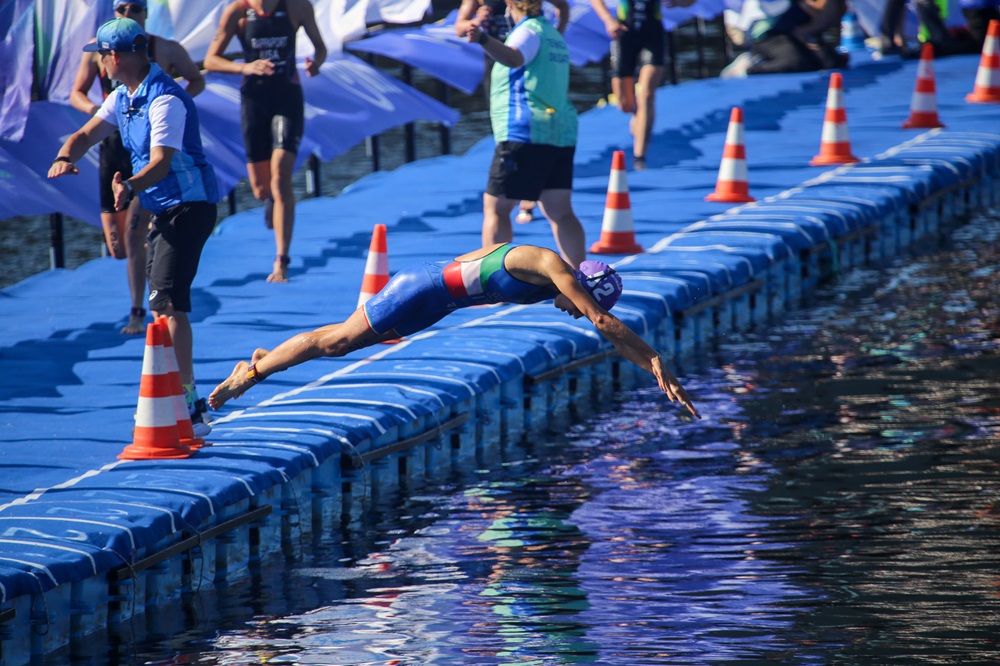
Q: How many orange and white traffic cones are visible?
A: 8